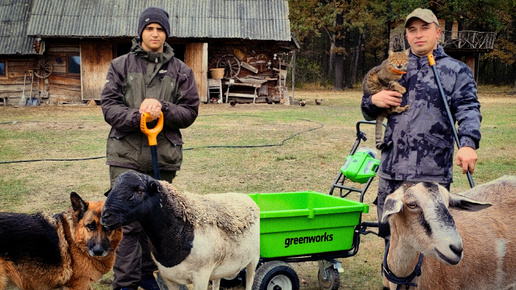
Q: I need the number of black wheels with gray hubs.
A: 2